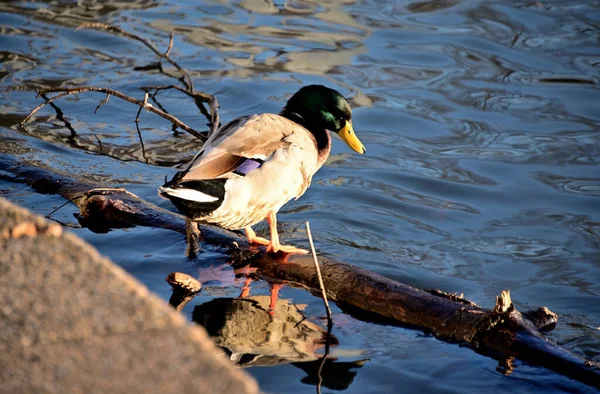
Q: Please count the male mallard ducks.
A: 1